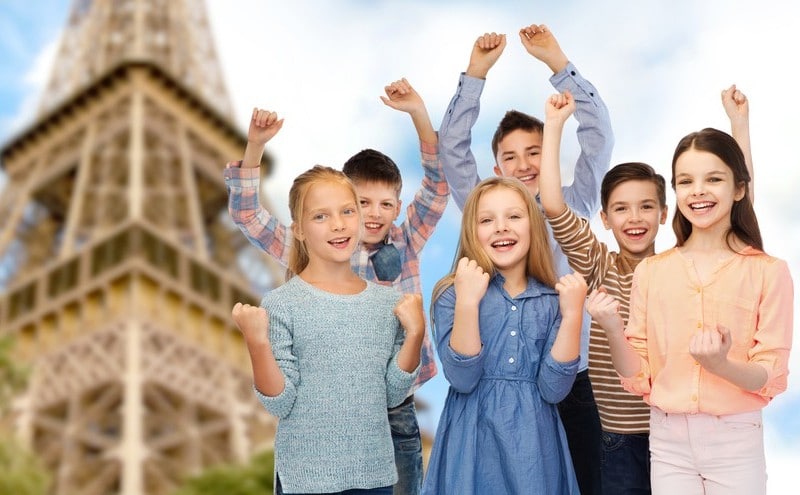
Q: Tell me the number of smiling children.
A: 6